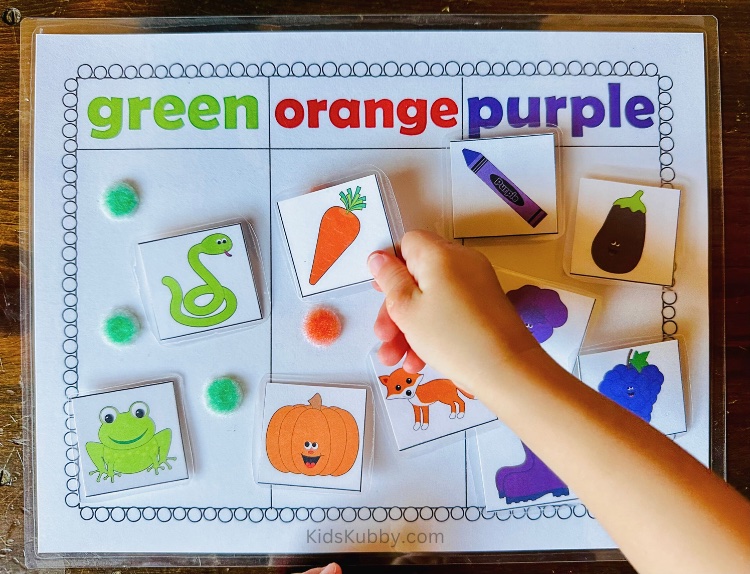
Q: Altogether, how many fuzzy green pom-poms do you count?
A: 3